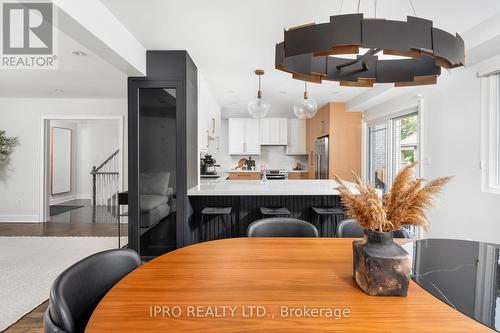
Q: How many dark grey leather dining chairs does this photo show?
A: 3